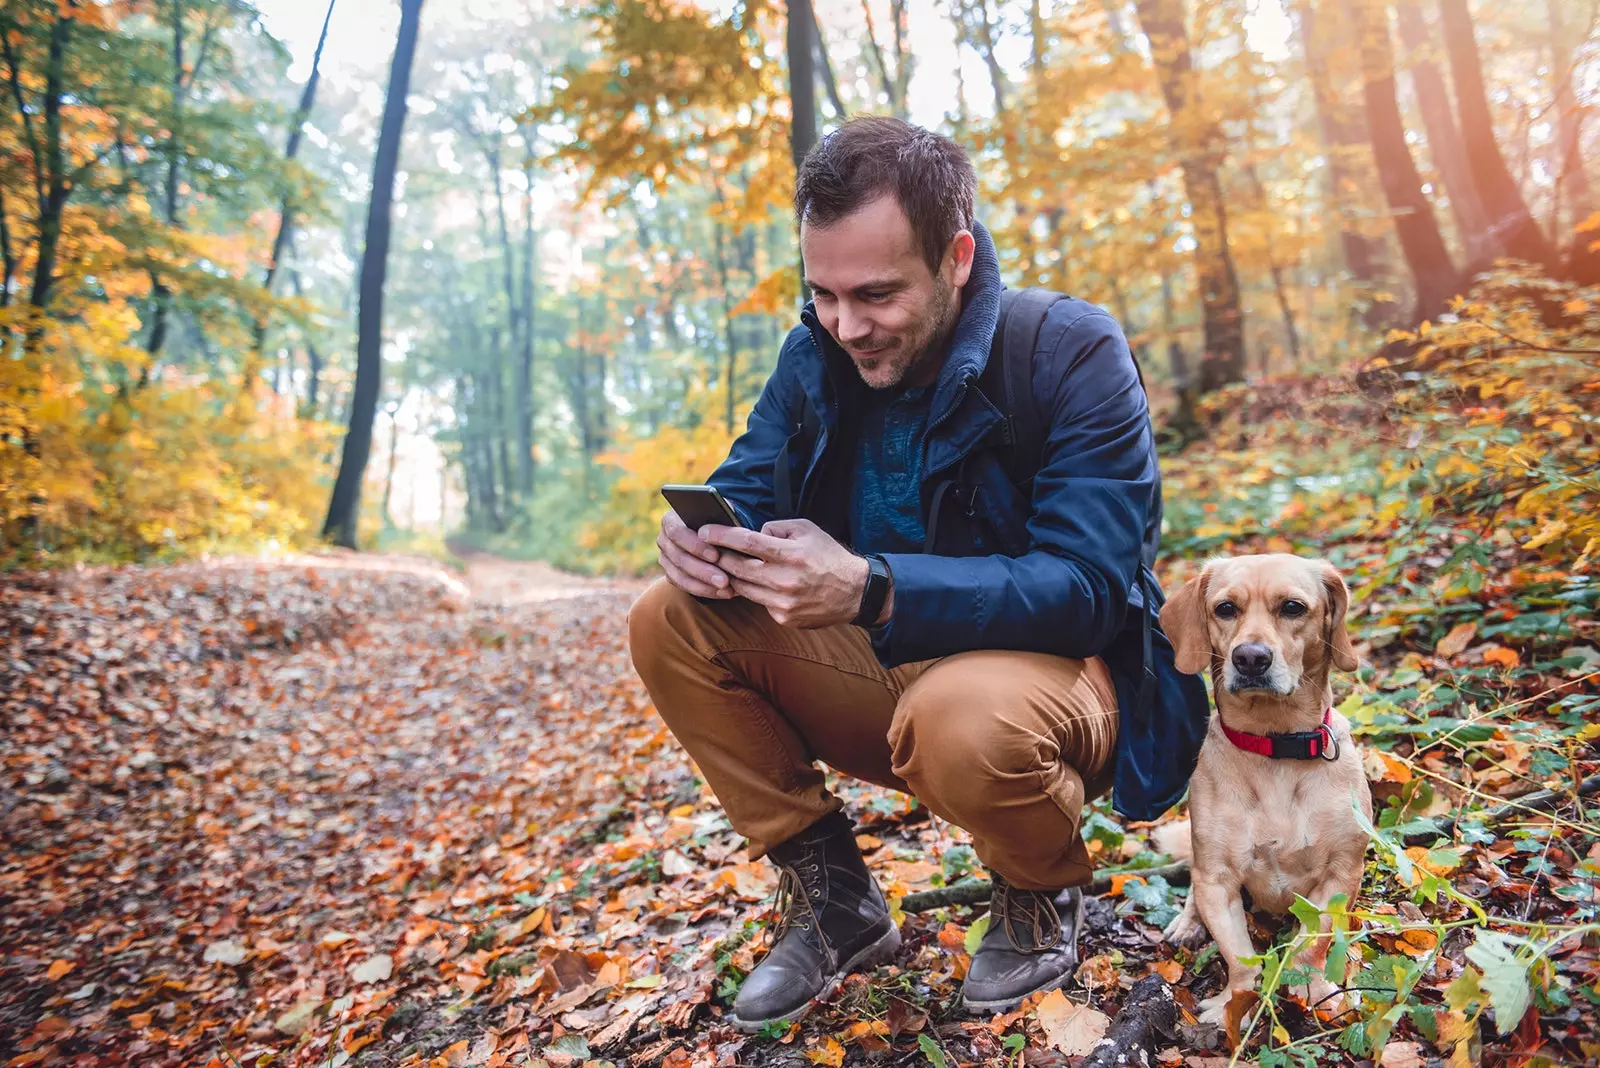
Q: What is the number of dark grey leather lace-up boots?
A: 2